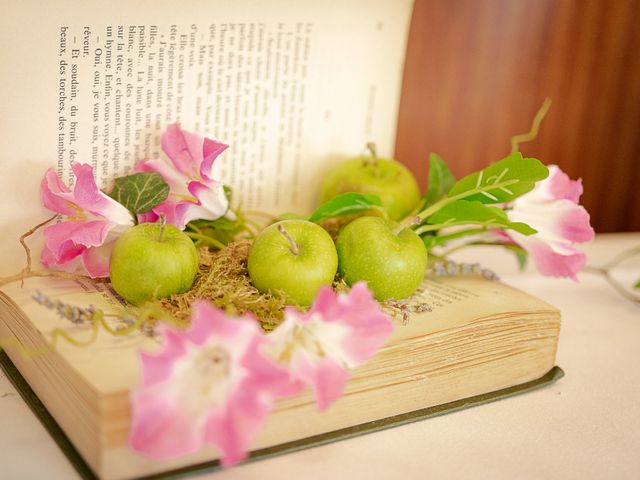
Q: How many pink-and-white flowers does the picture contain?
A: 5